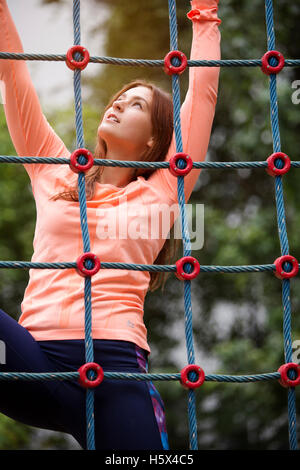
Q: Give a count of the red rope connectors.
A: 12